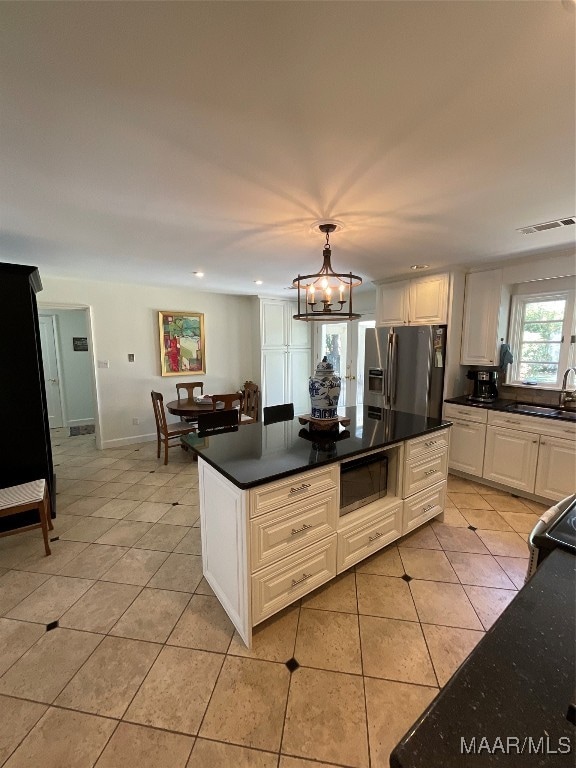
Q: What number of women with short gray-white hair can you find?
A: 0